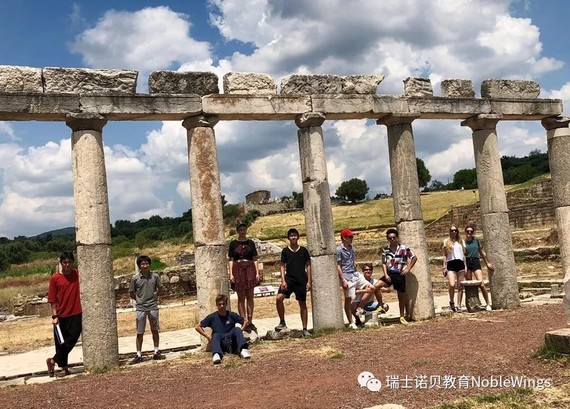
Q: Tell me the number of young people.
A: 10